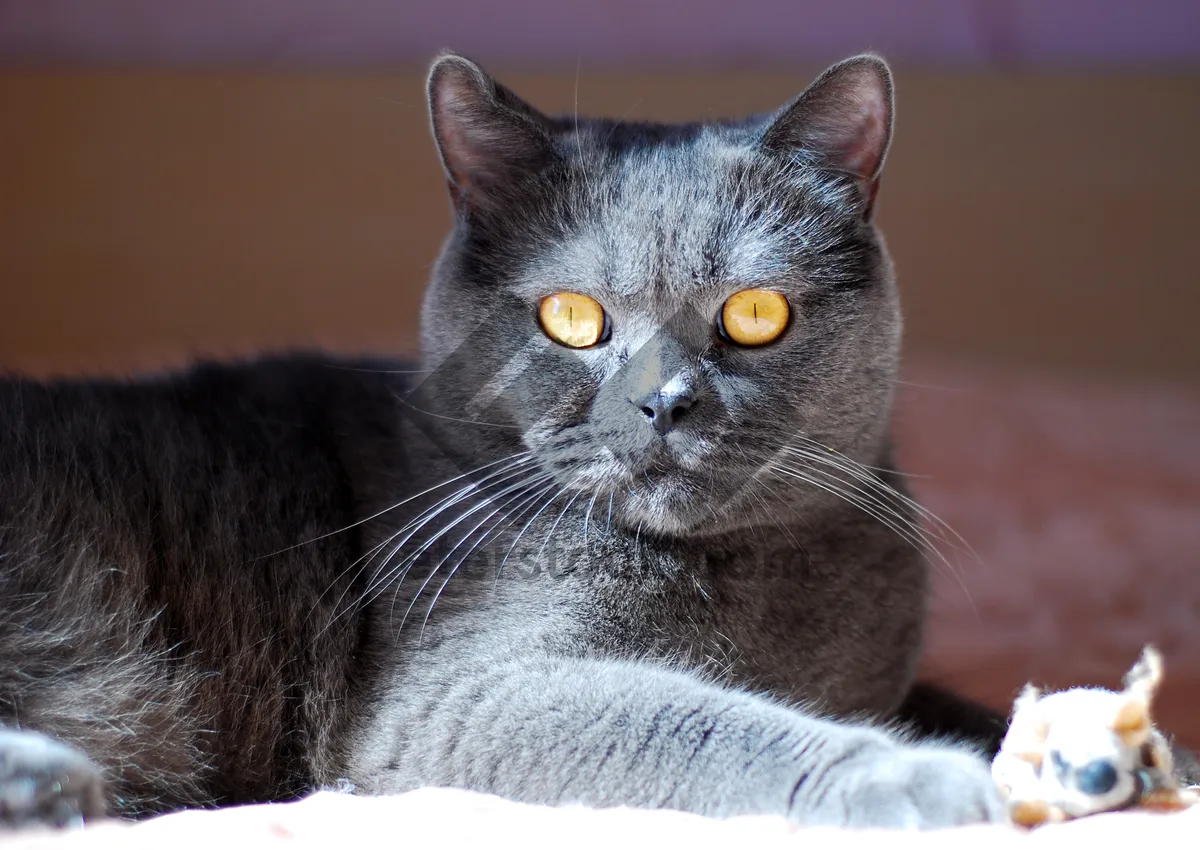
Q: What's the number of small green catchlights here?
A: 0